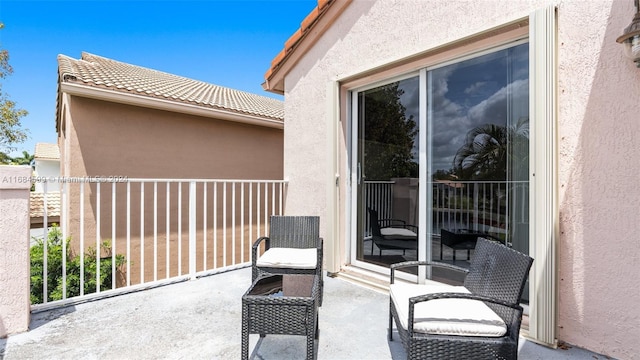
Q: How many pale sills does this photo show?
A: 1